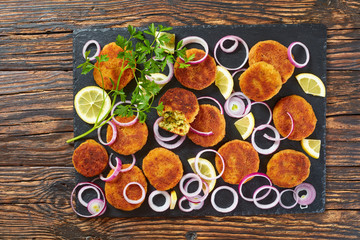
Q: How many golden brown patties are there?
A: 13